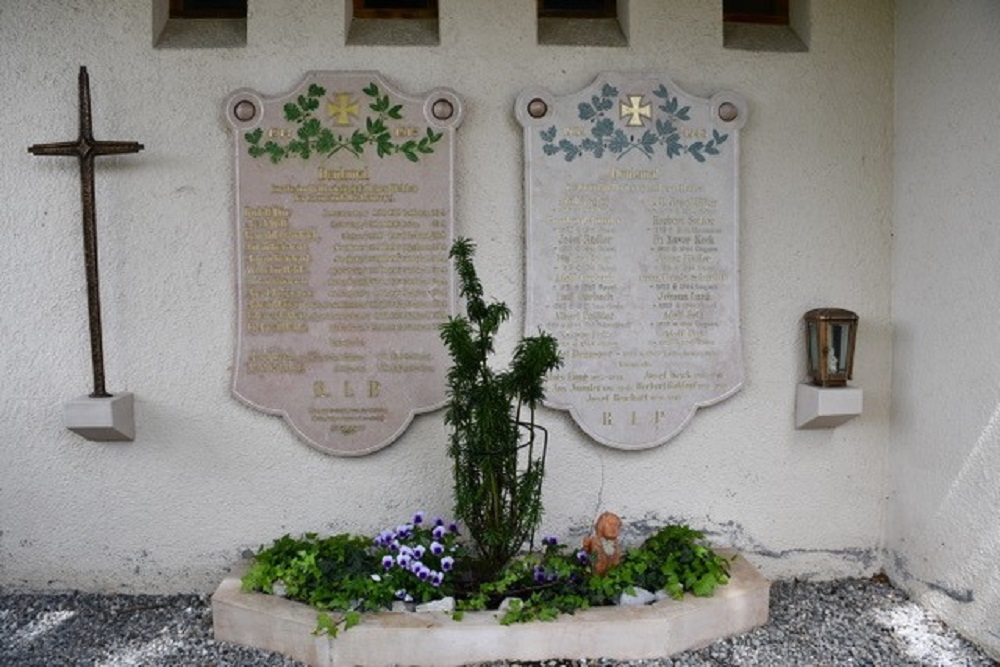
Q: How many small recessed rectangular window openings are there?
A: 4